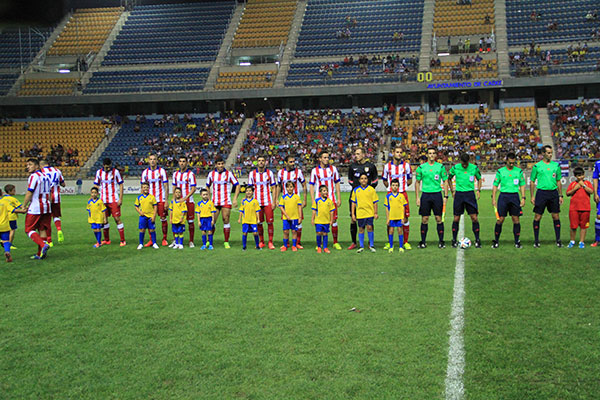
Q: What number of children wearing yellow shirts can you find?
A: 11